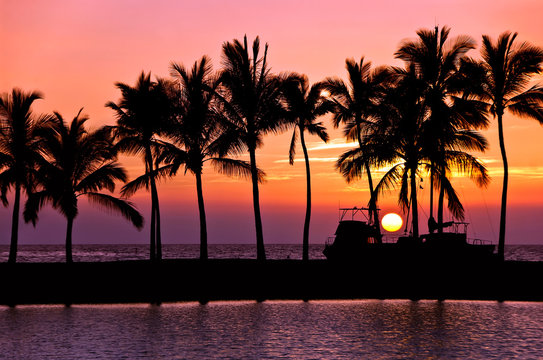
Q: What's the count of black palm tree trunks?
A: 11